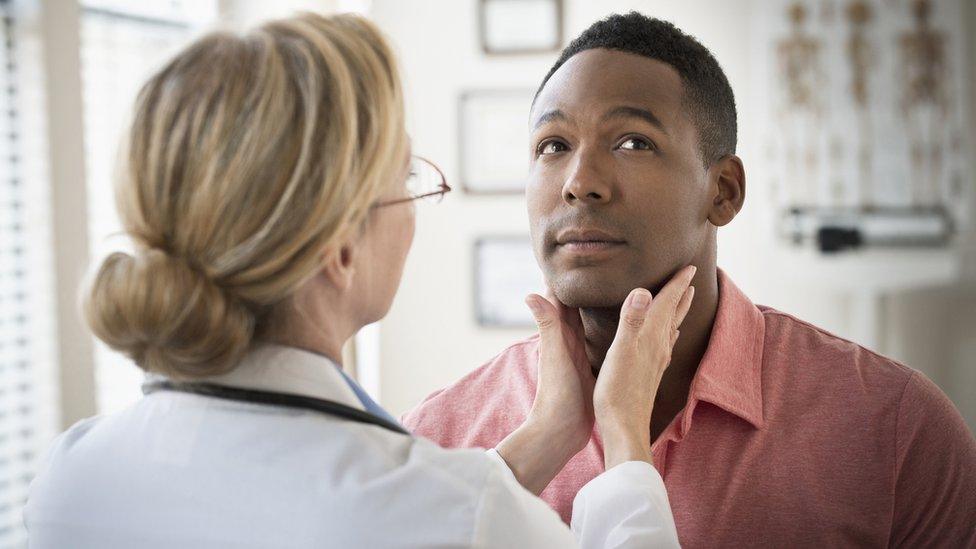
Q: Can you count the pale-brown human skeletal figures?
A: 3